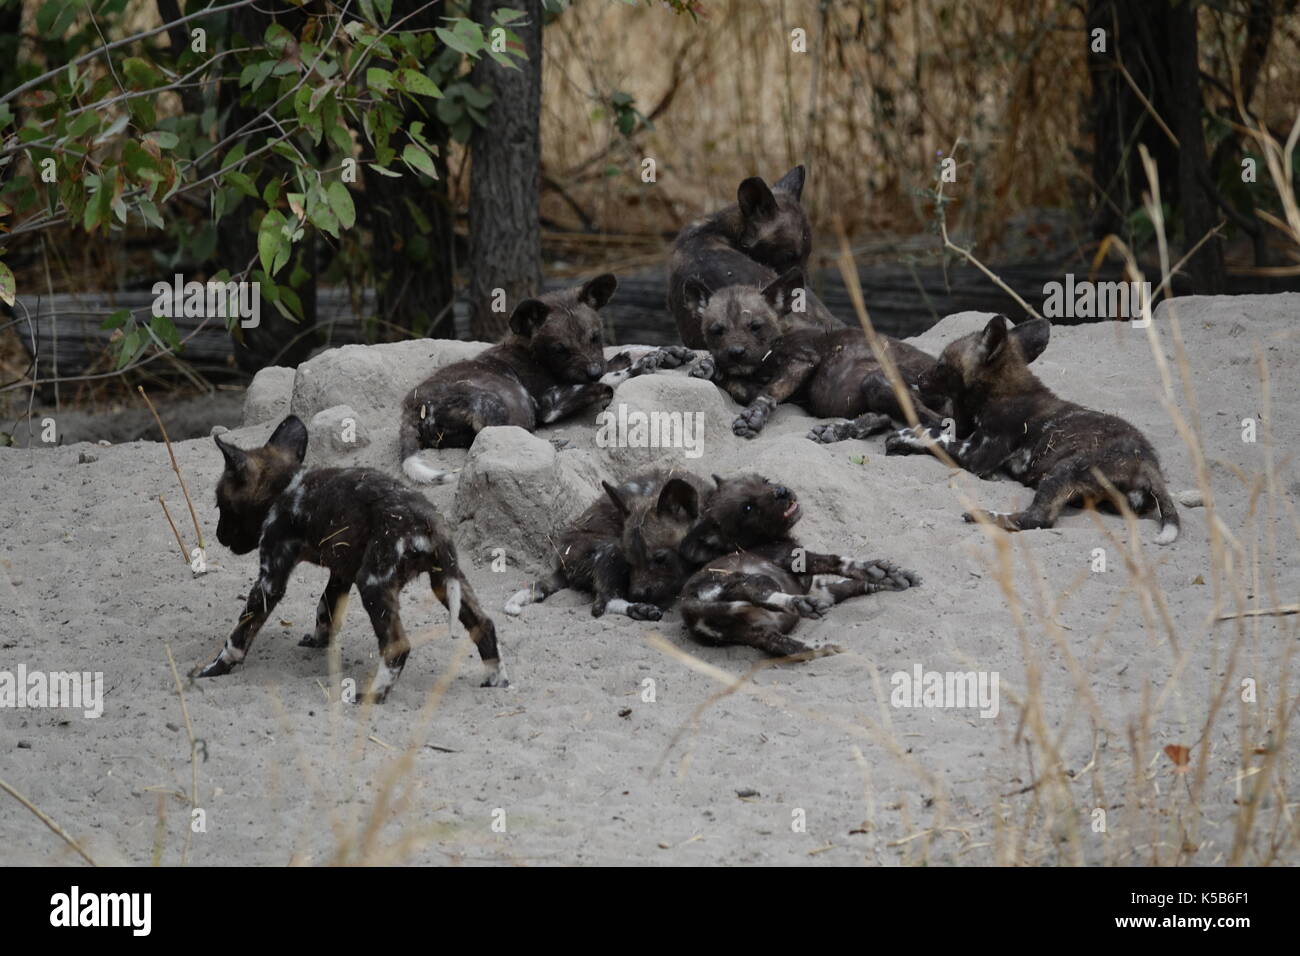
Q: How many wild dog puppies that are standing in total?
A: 1